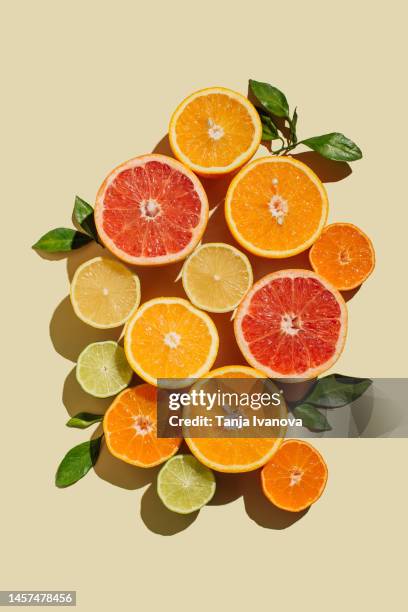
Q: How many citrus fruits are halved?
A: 13